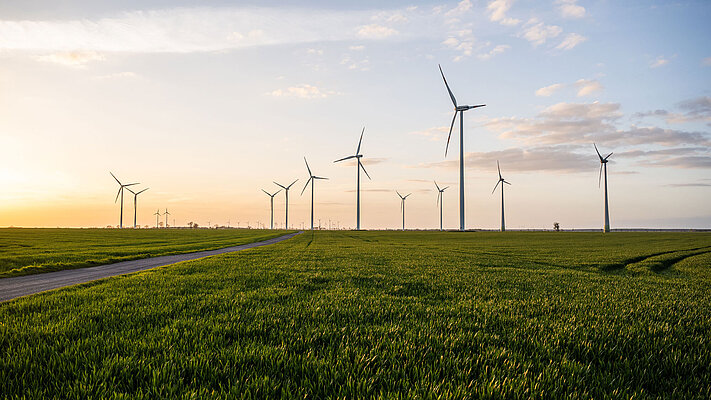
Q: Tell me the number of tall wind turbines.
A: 11